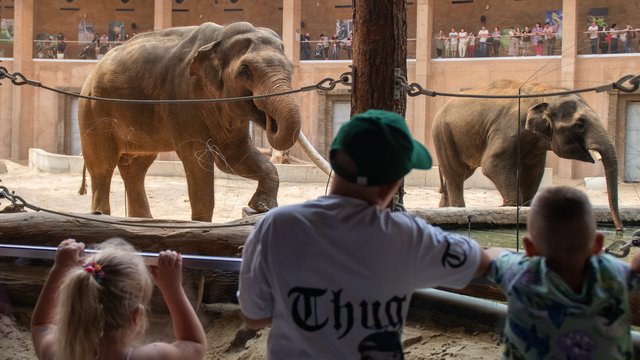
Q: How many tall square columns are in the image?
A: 5